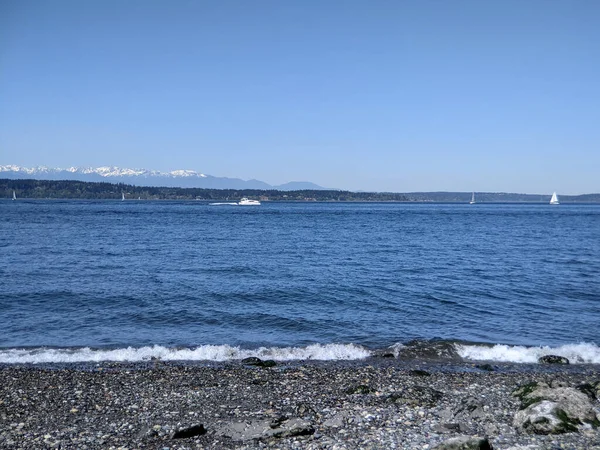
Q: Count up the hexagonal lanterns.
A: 0